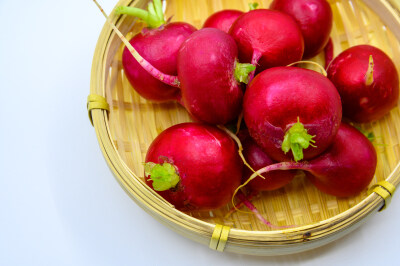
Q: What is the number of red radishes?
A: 10